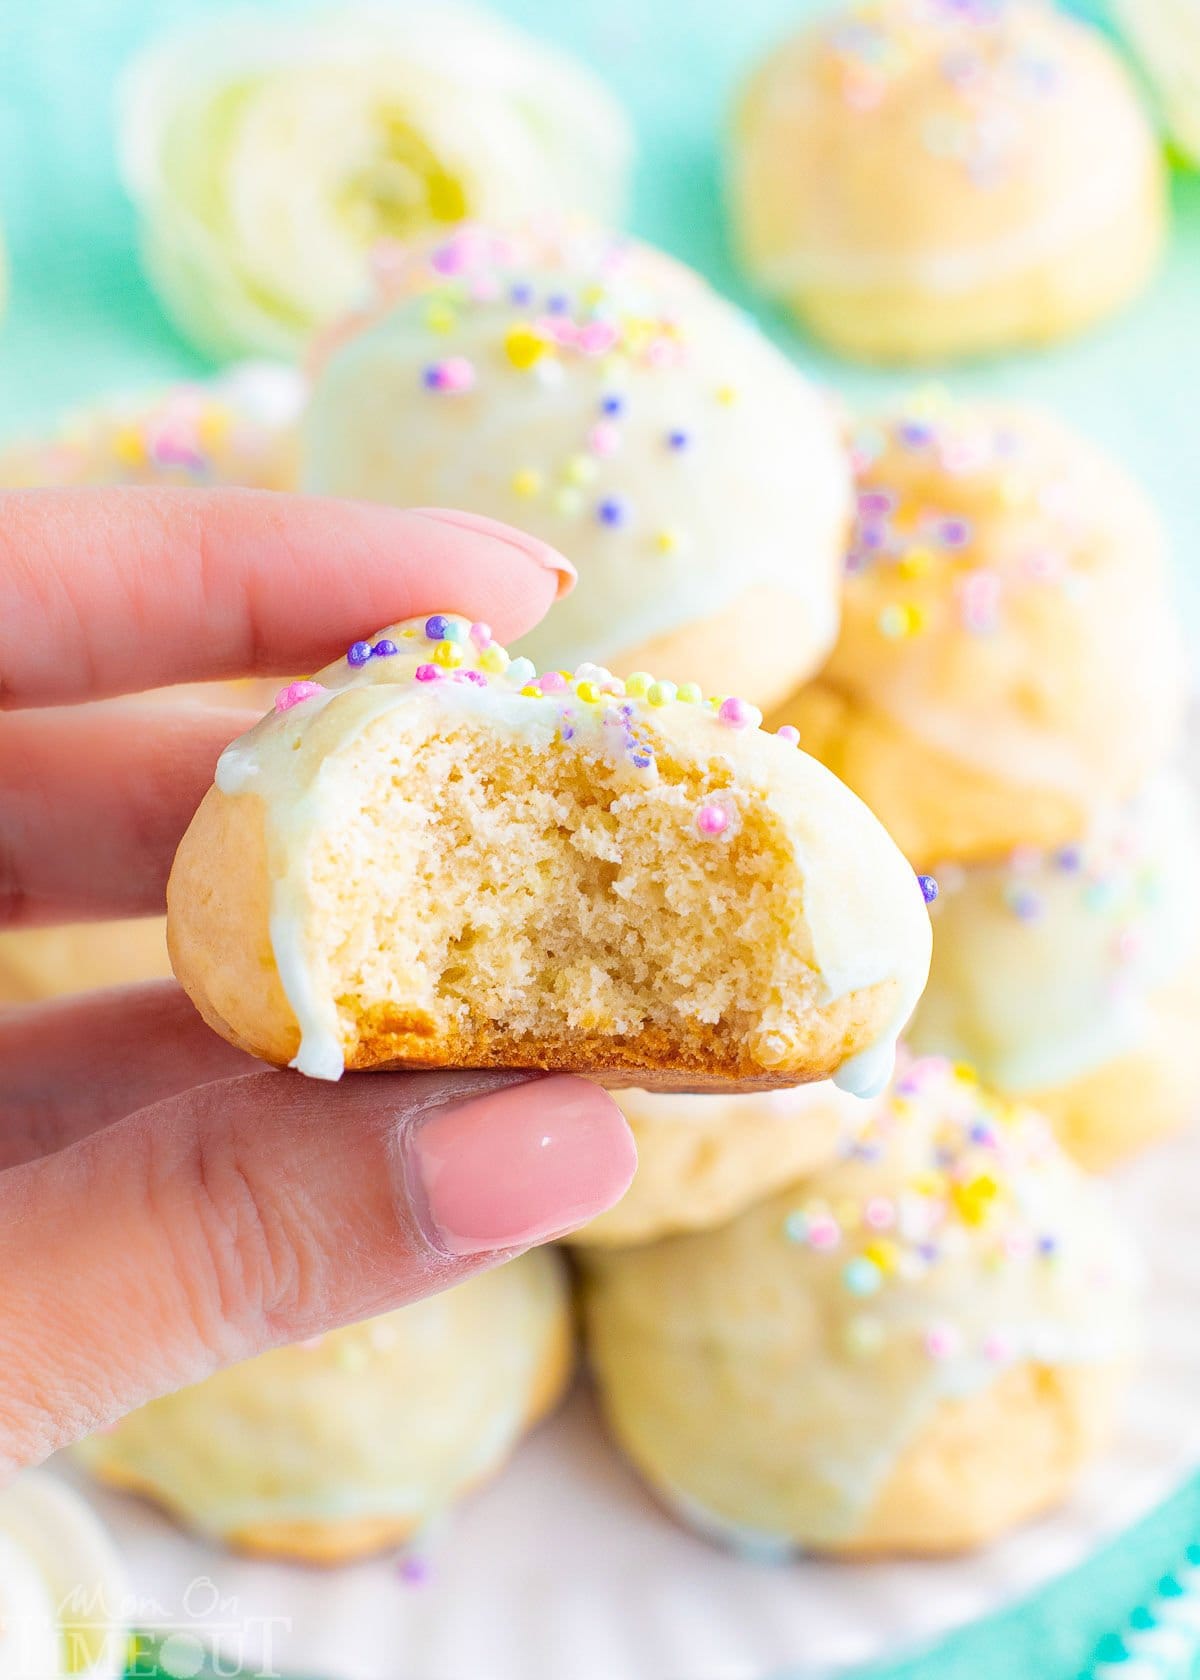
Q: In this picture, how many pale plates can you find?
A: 1